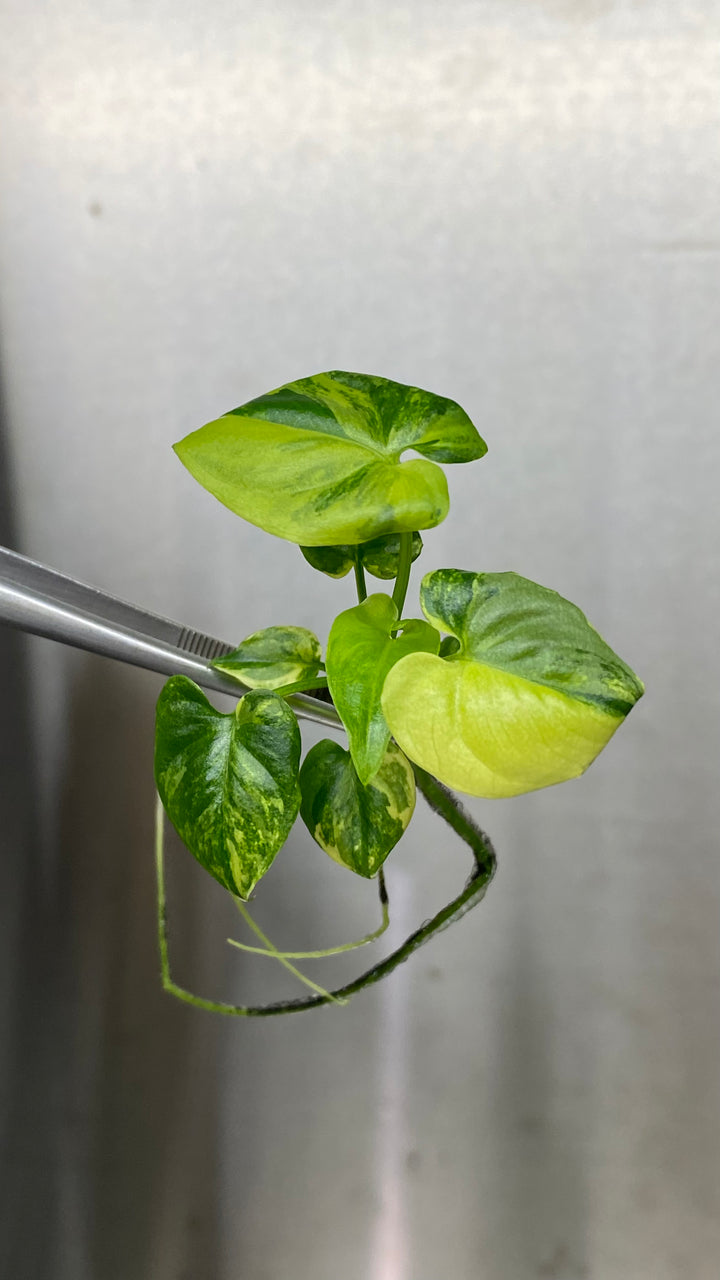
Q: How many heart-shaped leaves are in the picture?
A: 7